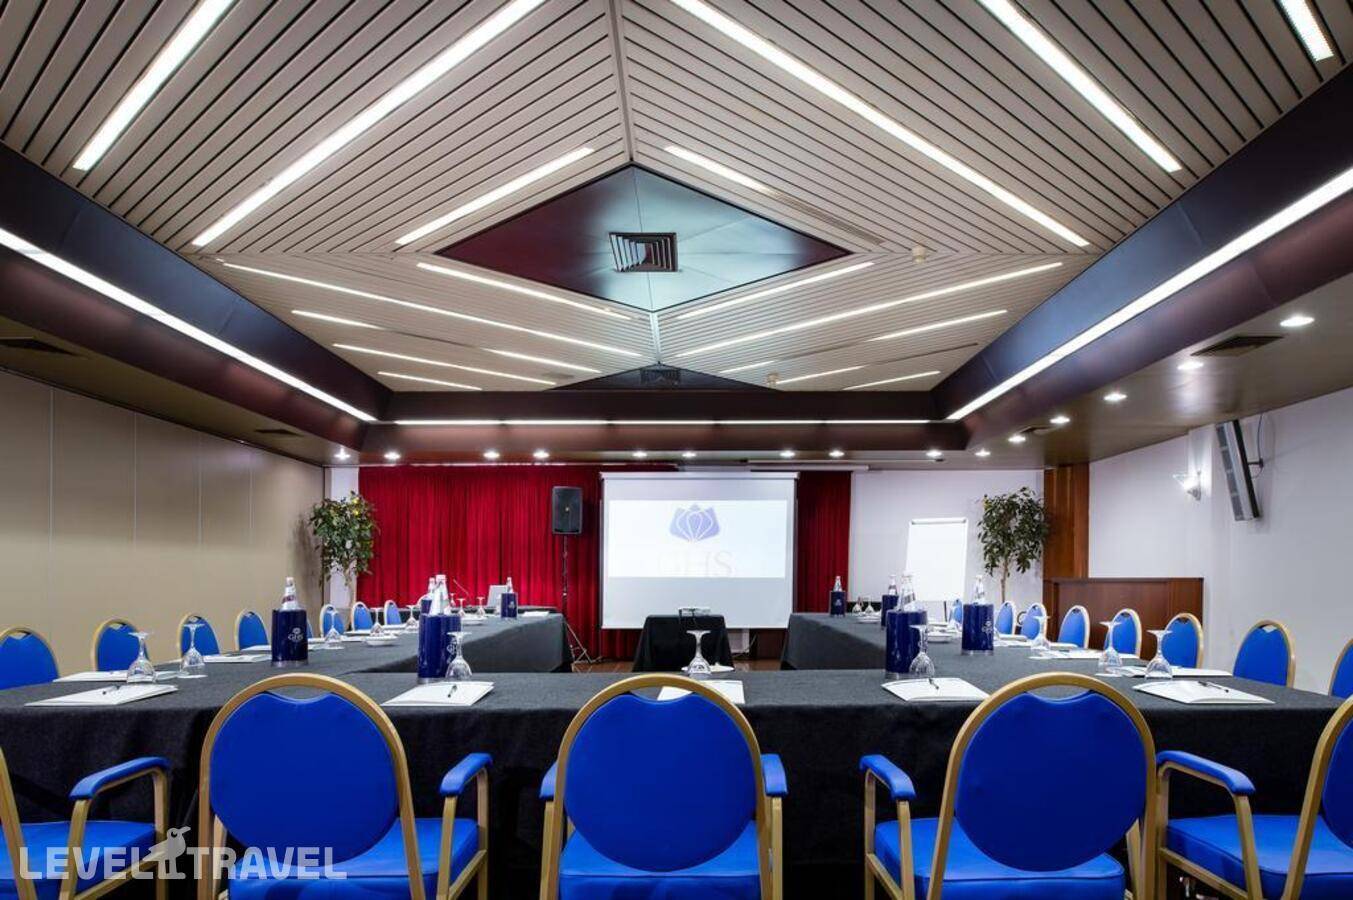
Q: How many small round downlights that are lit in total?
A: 15